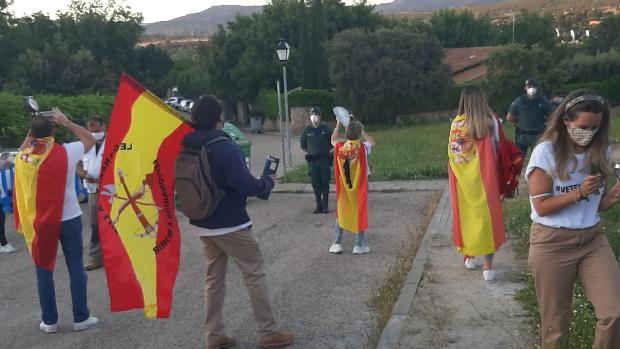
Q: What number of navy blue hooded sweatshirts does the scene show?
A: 1